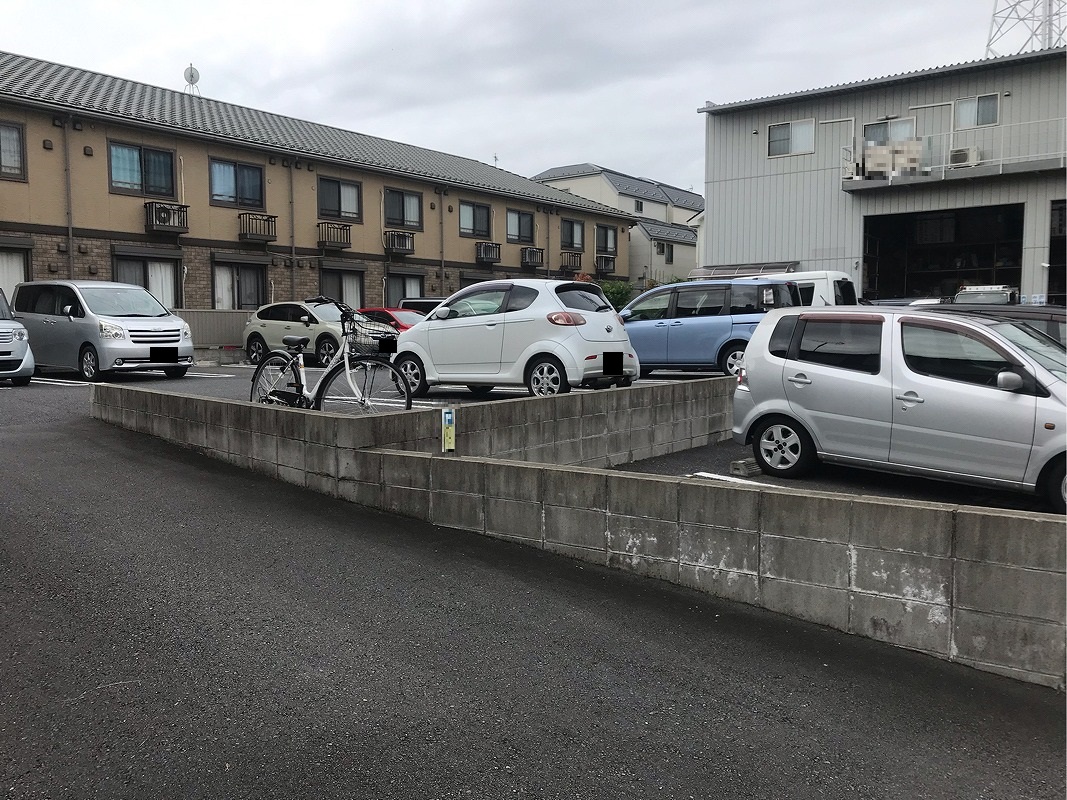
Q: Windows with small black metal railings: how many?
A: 8